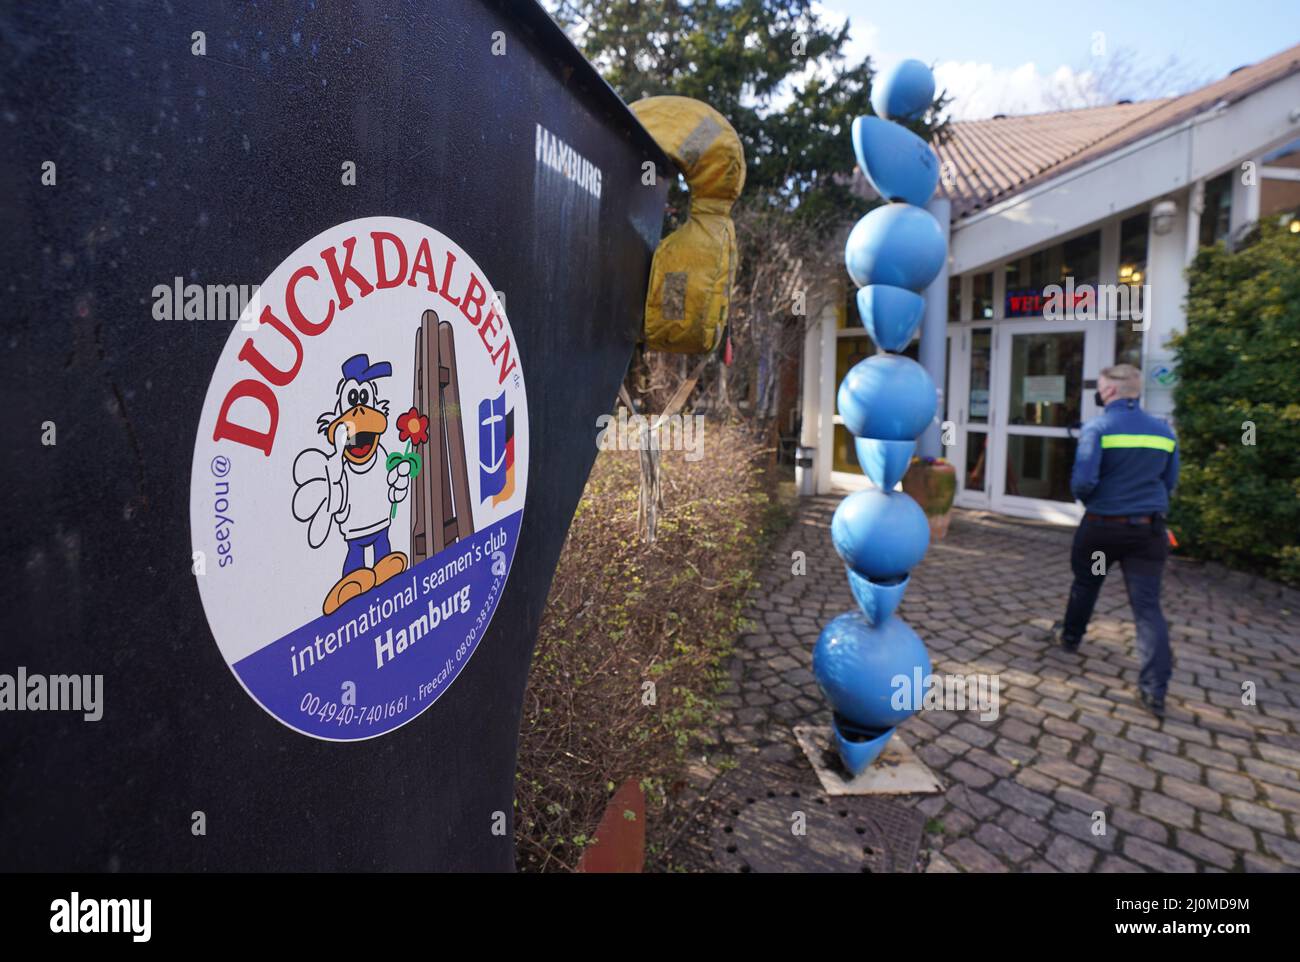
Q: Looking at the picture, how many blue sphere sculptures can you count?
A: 5